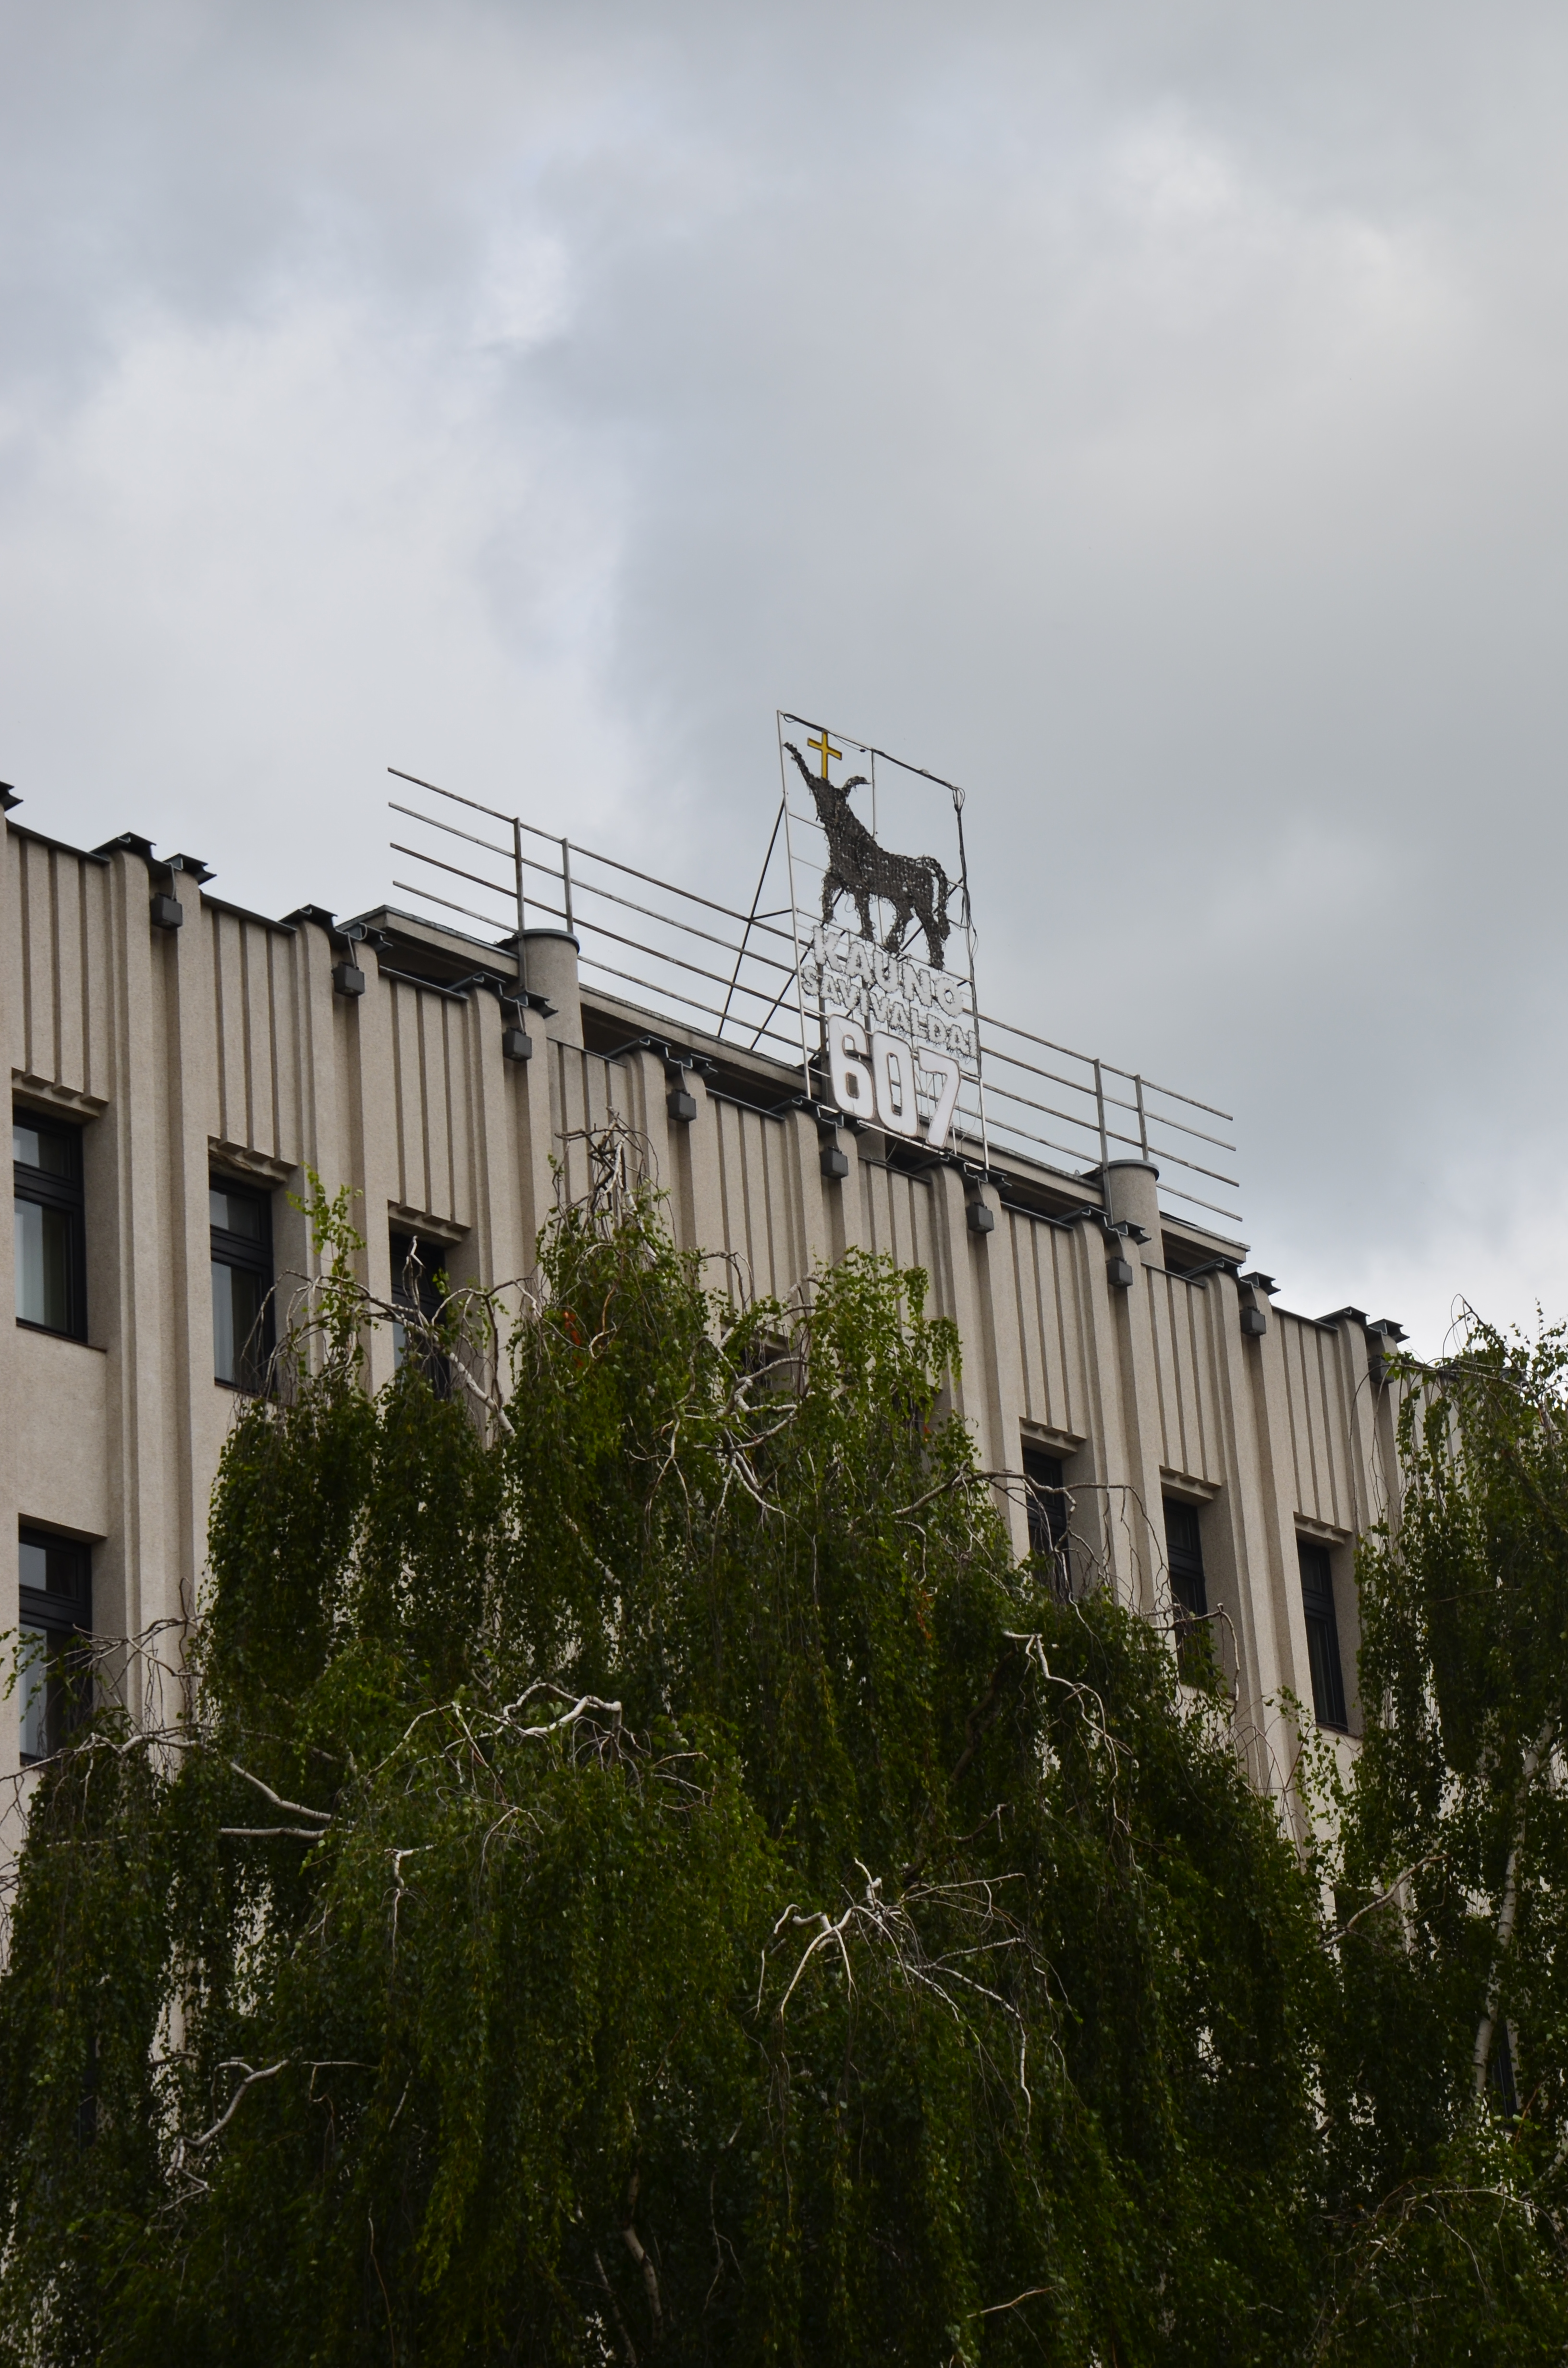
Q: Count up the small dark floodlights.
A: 9